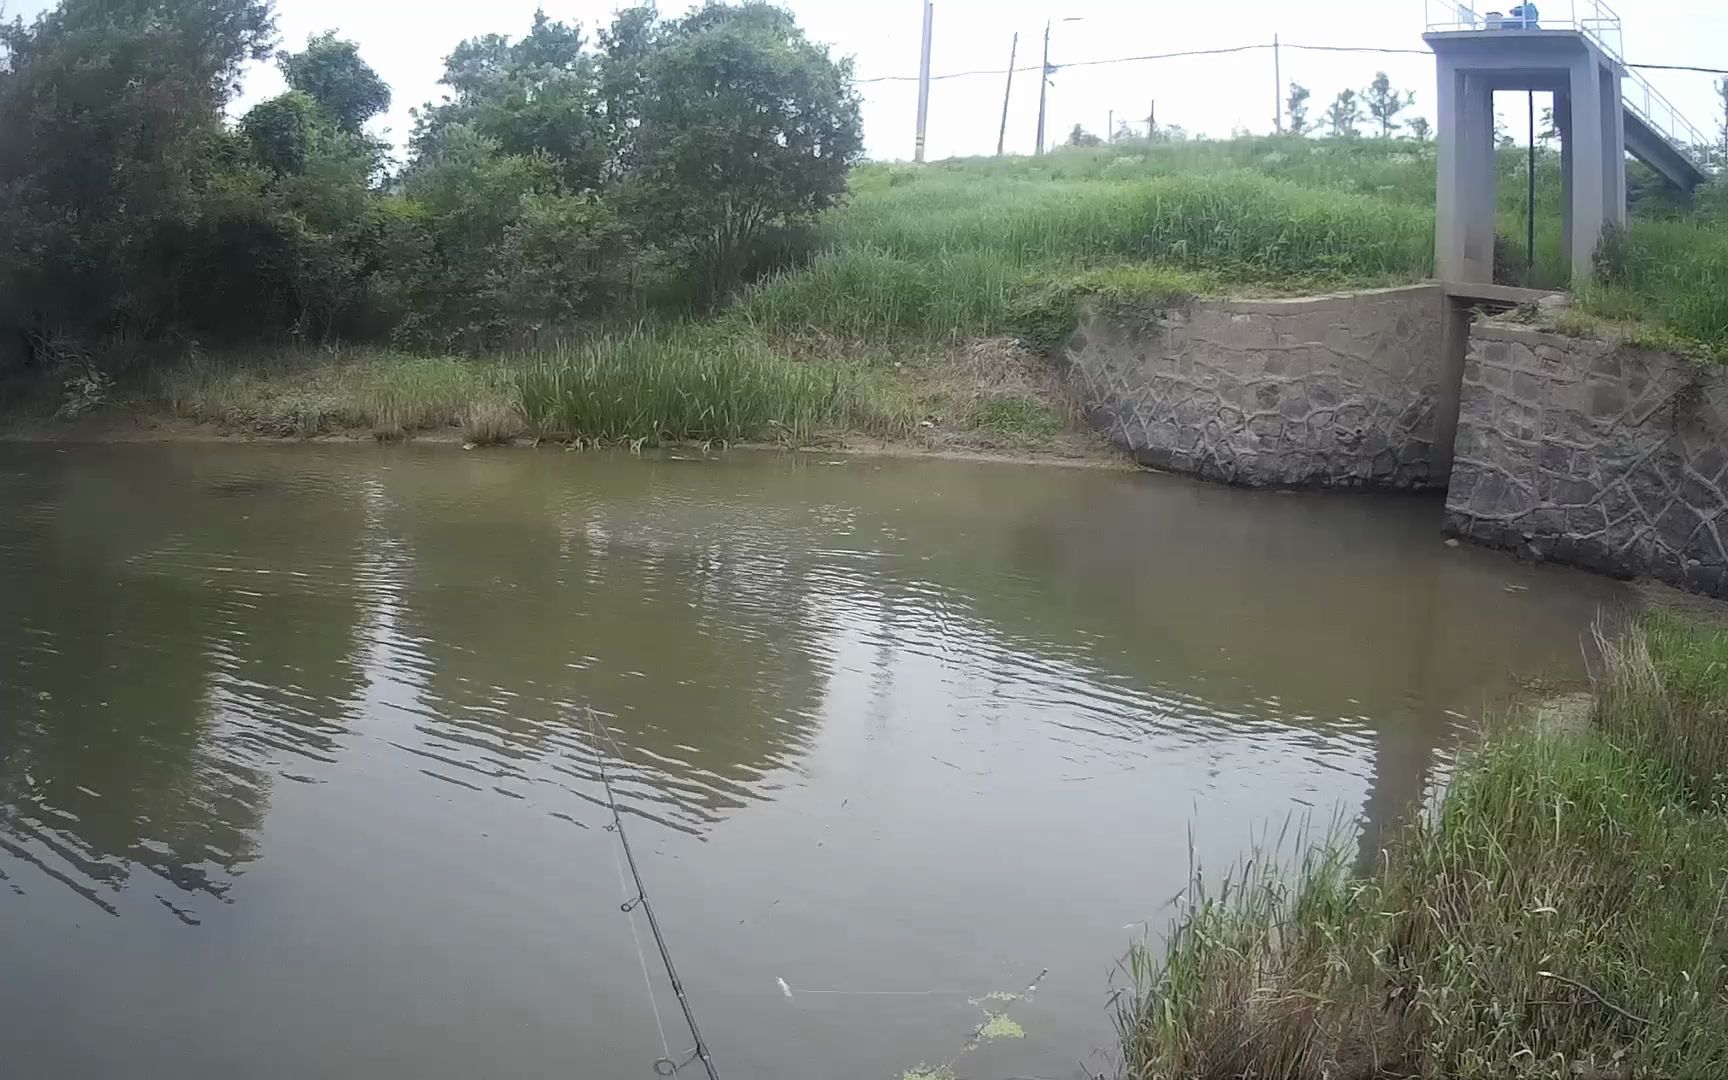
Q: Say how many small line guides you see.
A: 3